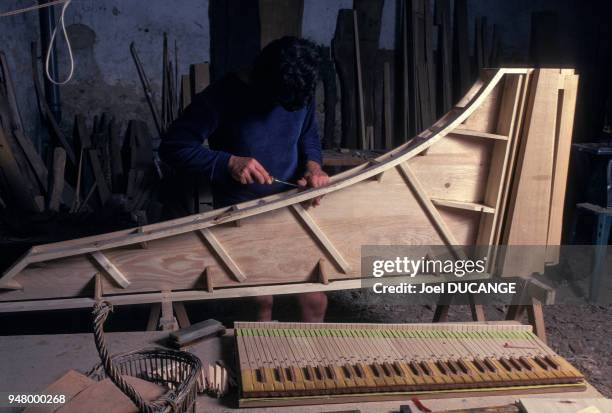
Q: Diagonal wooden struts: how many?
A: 4